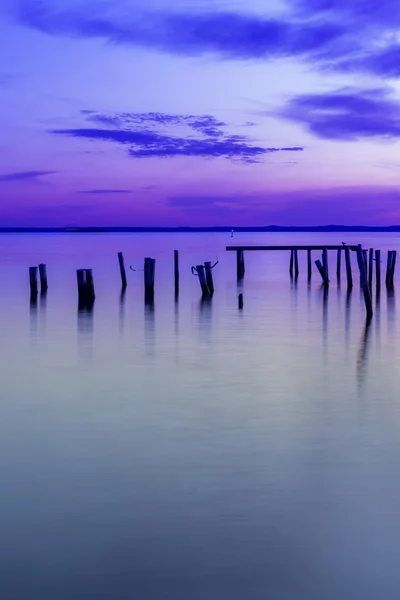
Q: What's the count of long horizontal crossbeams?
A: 1